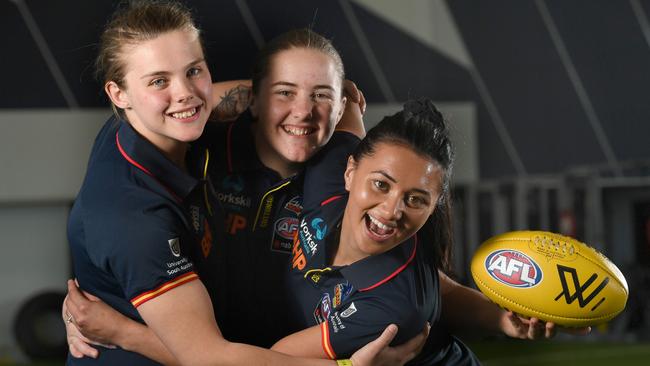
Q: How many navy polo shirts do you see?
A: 3